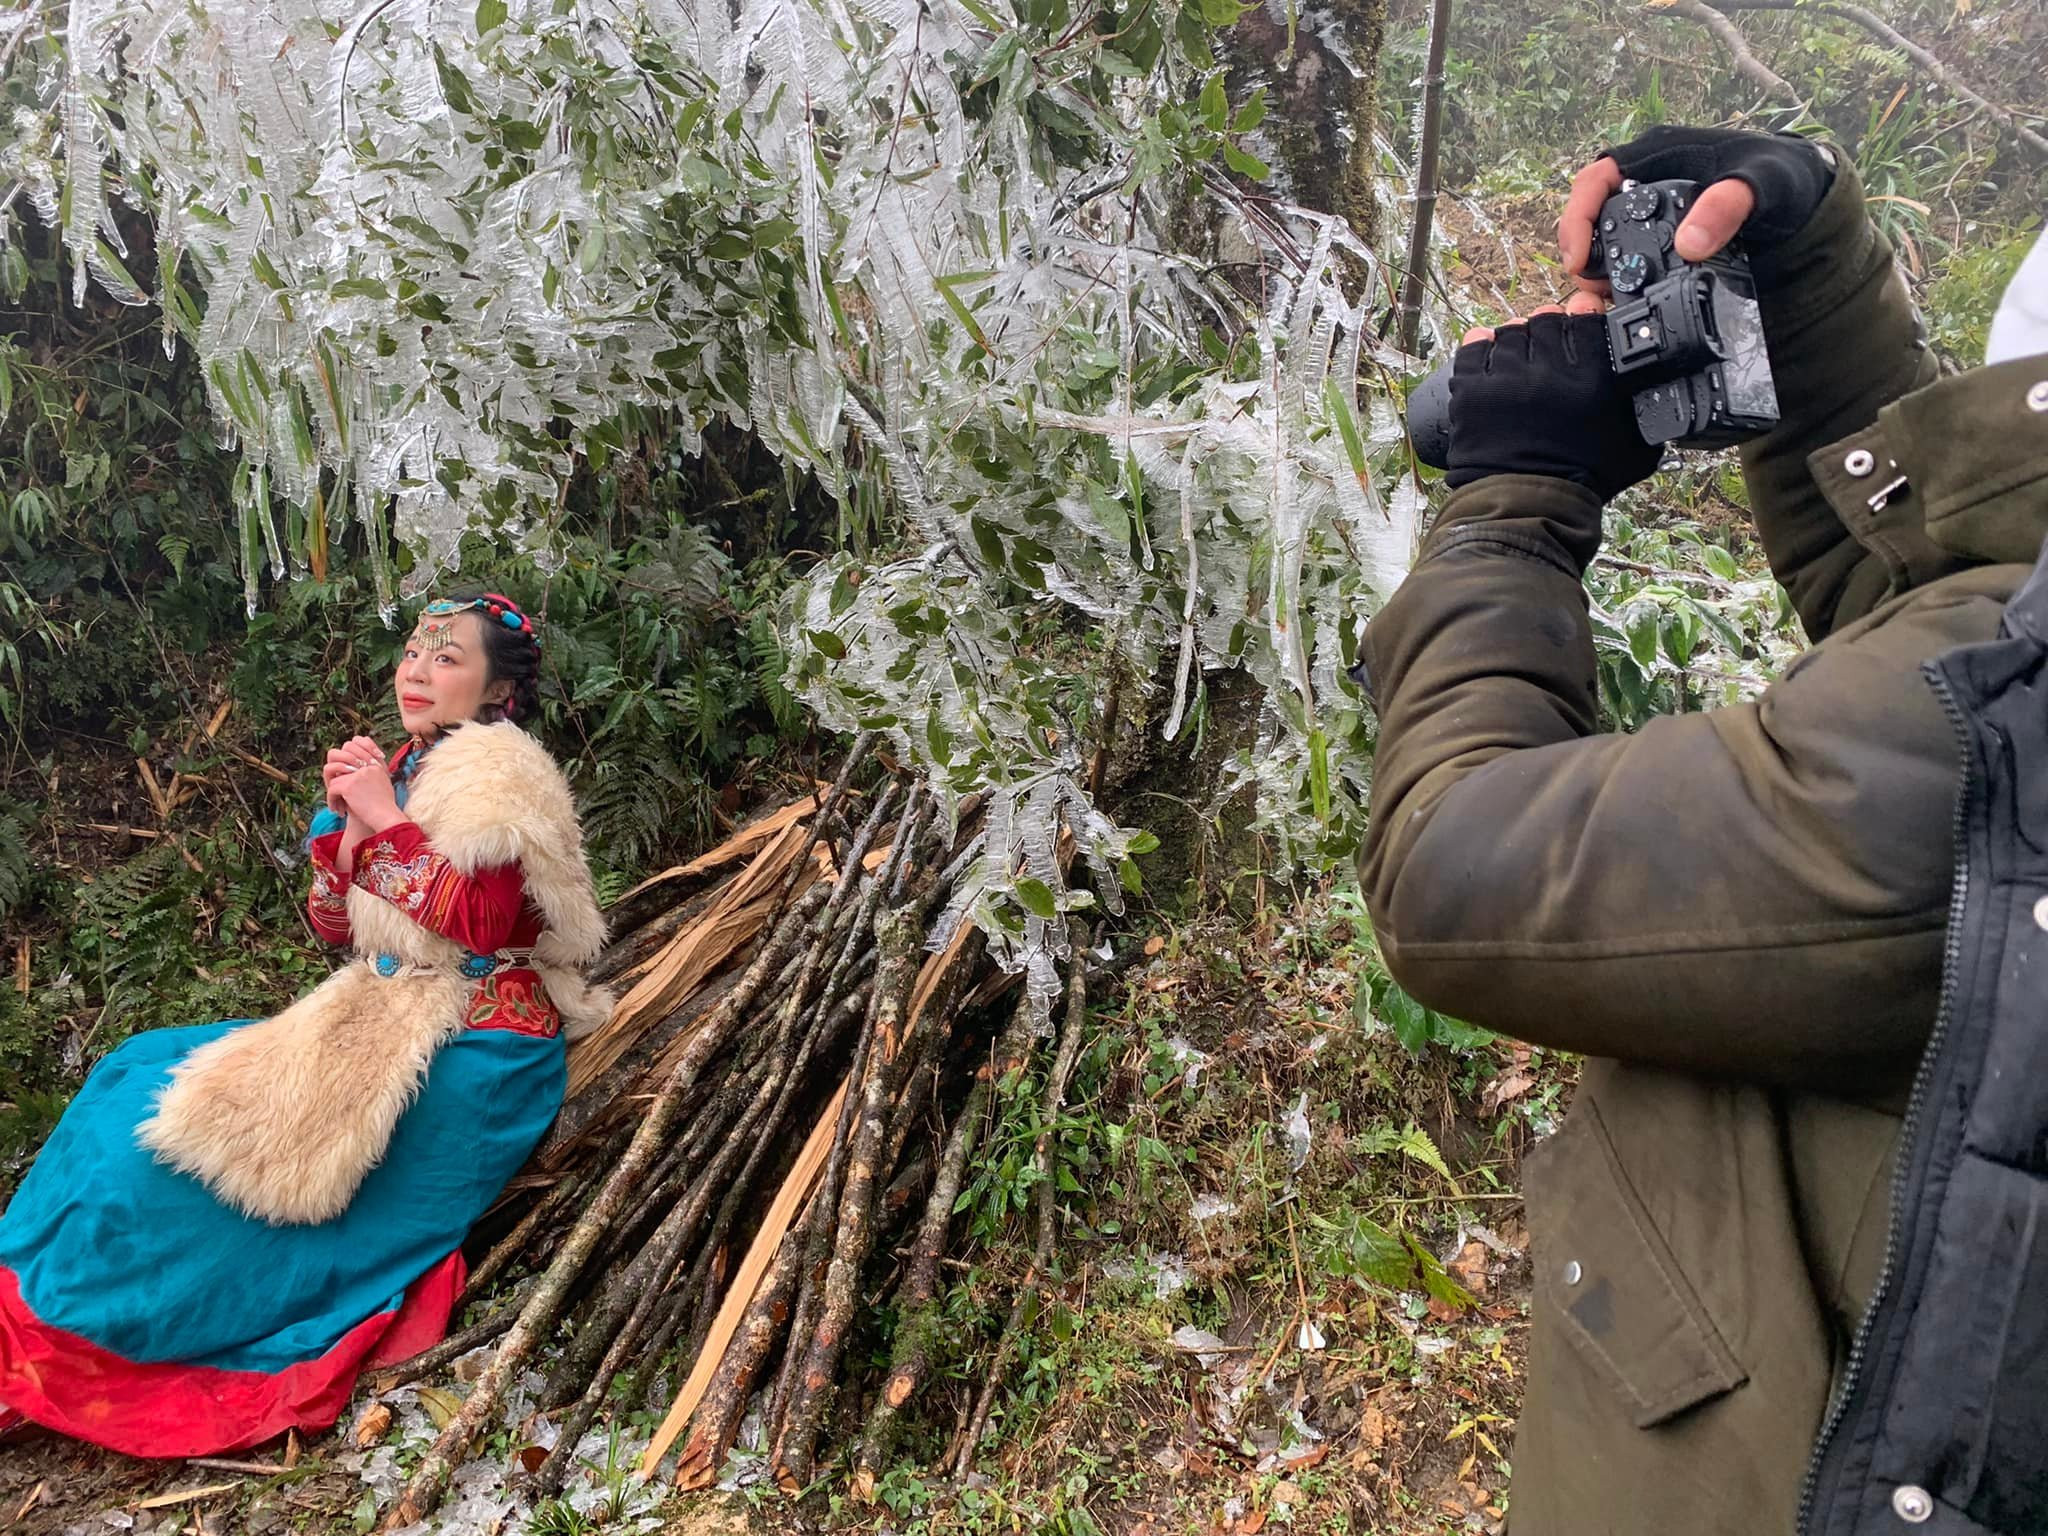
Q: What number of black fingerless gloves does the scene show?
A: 2